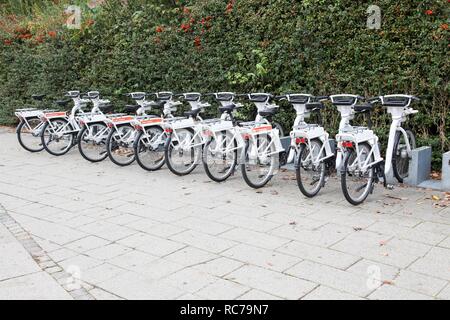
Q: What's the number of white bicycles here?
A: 10